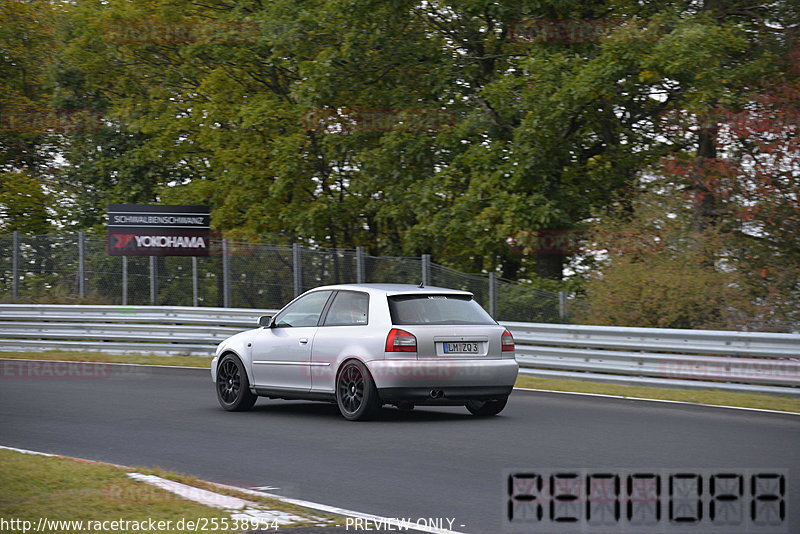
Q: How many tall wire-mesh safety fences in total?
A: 1